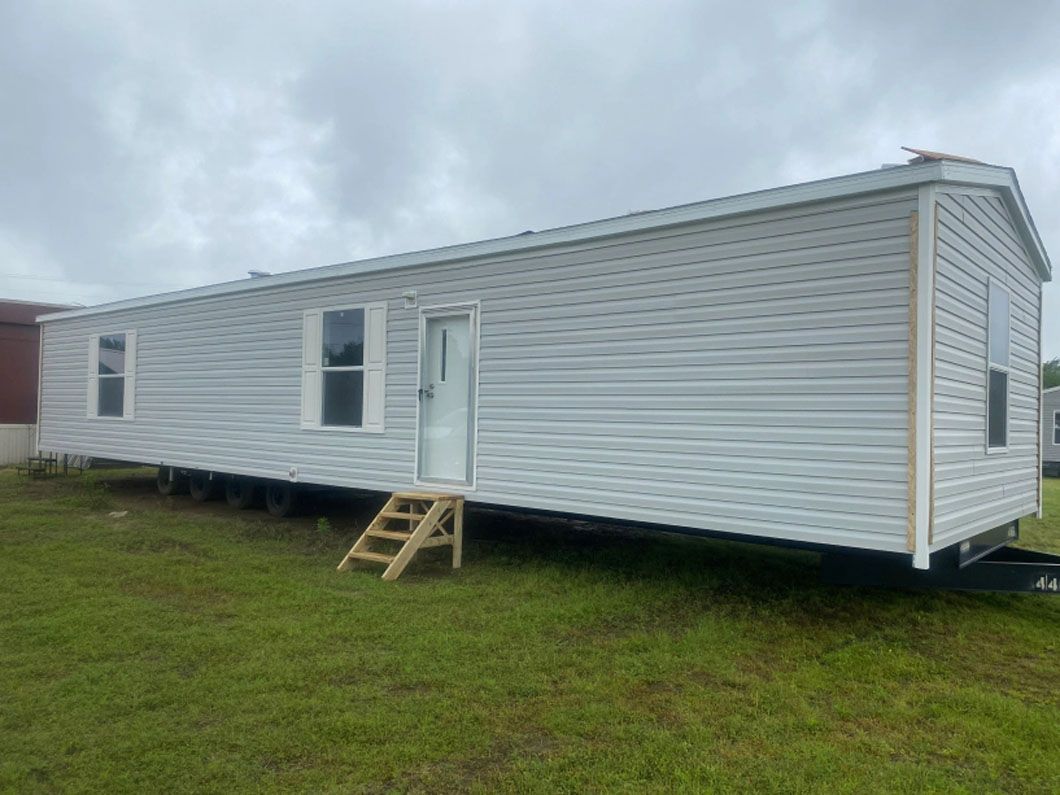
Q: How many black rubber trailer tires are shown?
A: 4